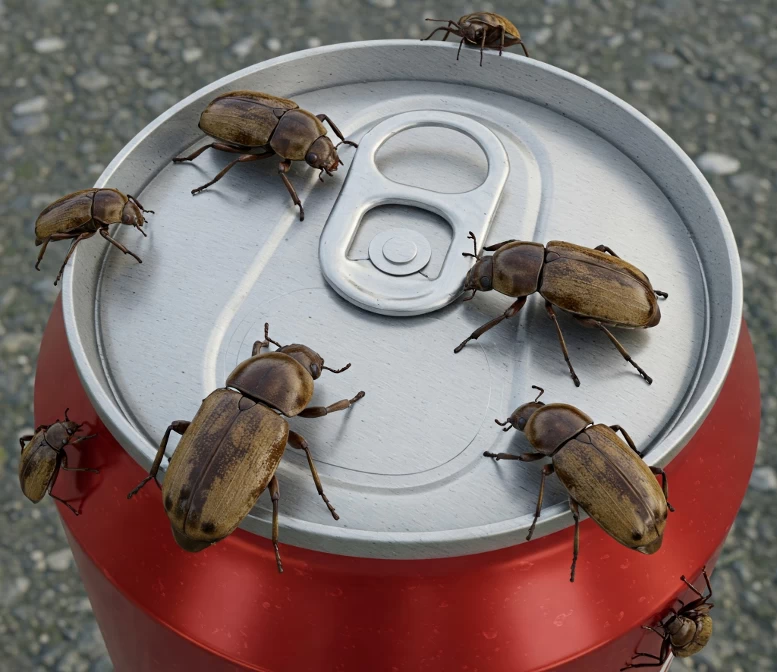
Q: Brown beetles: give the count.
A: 8